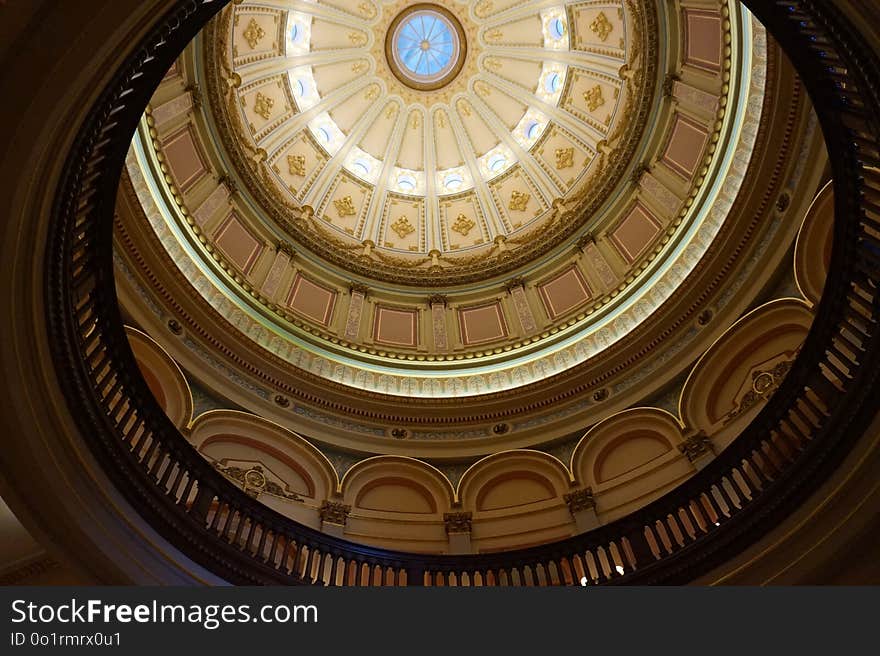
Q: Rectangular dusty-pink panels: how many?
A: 9